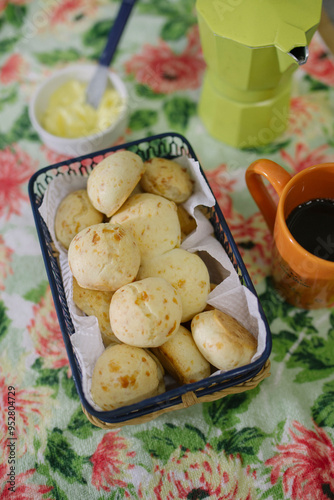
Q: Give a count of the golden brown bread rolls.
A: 12